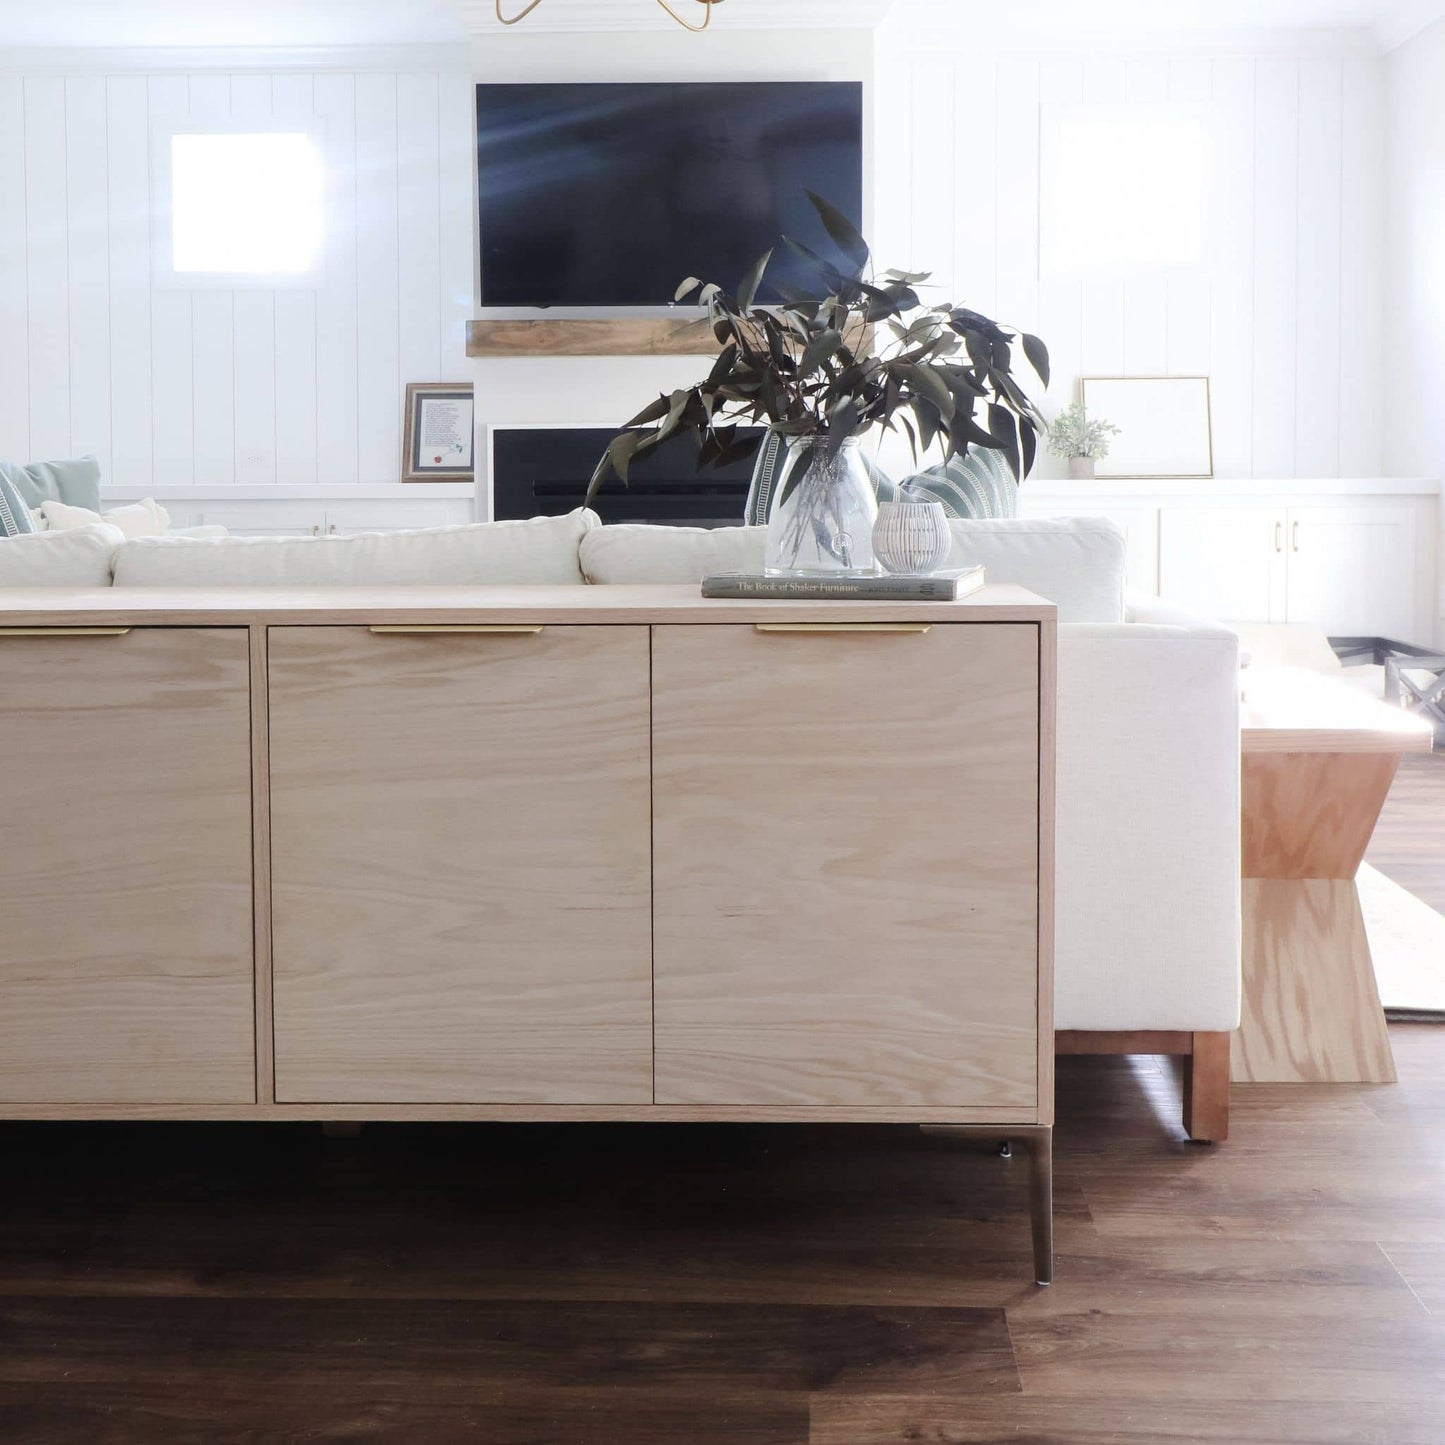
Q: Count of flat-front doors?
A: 3